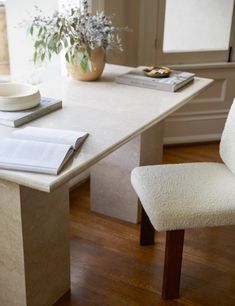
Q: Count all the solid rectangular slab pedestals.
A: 2